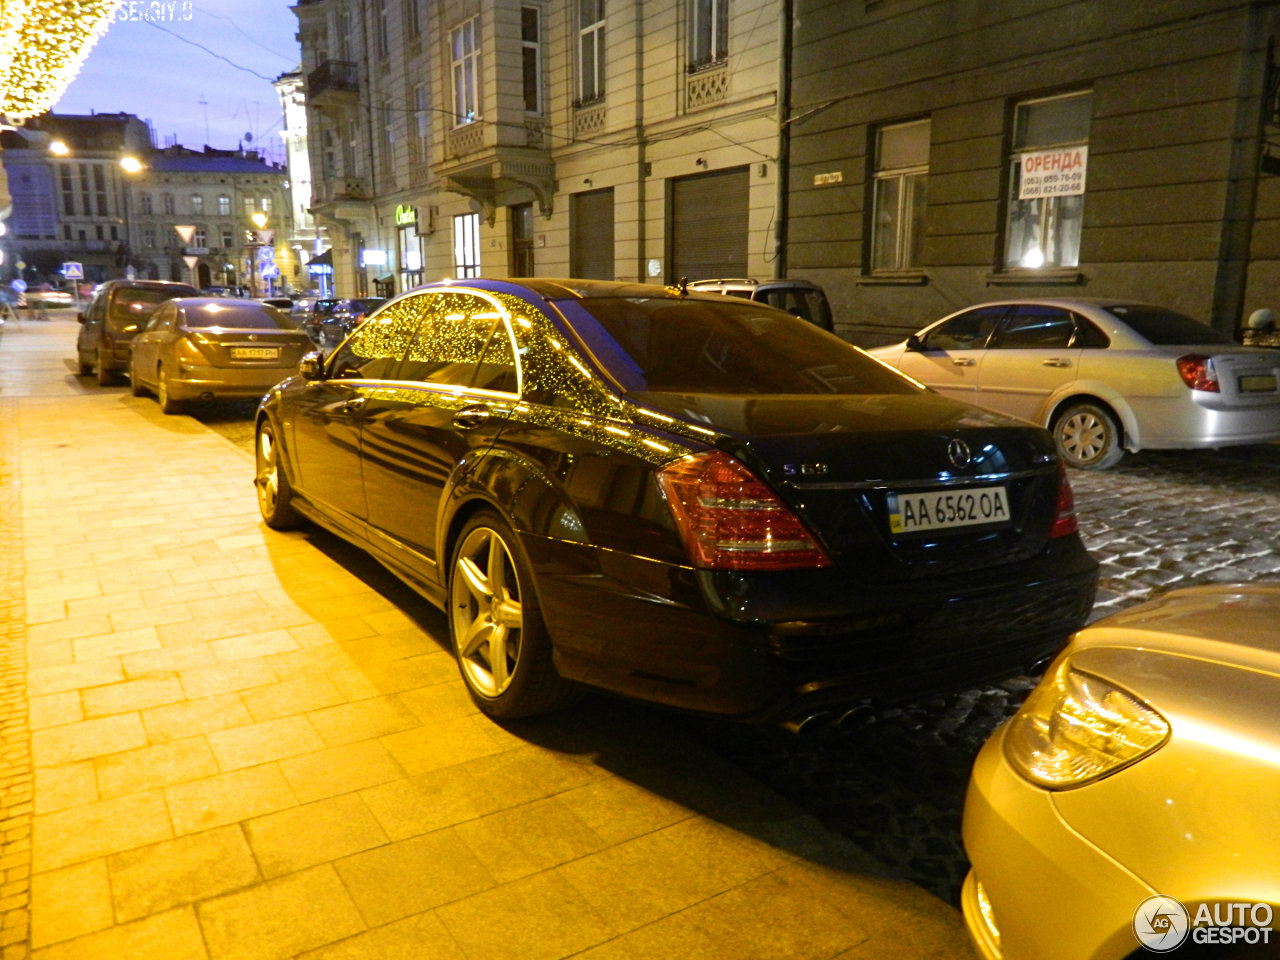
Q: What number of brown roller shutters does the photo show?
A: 2